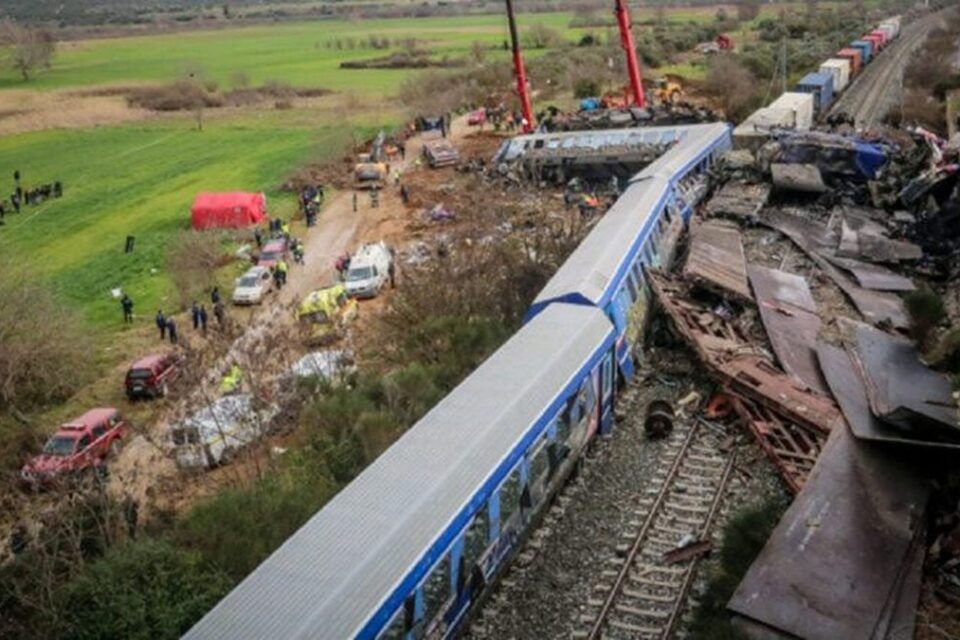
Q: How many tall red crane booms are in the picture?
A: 2